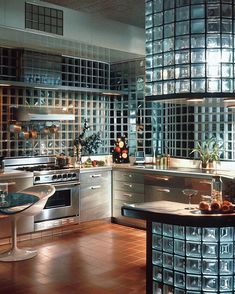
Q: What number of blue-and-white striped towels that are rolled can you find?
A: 0